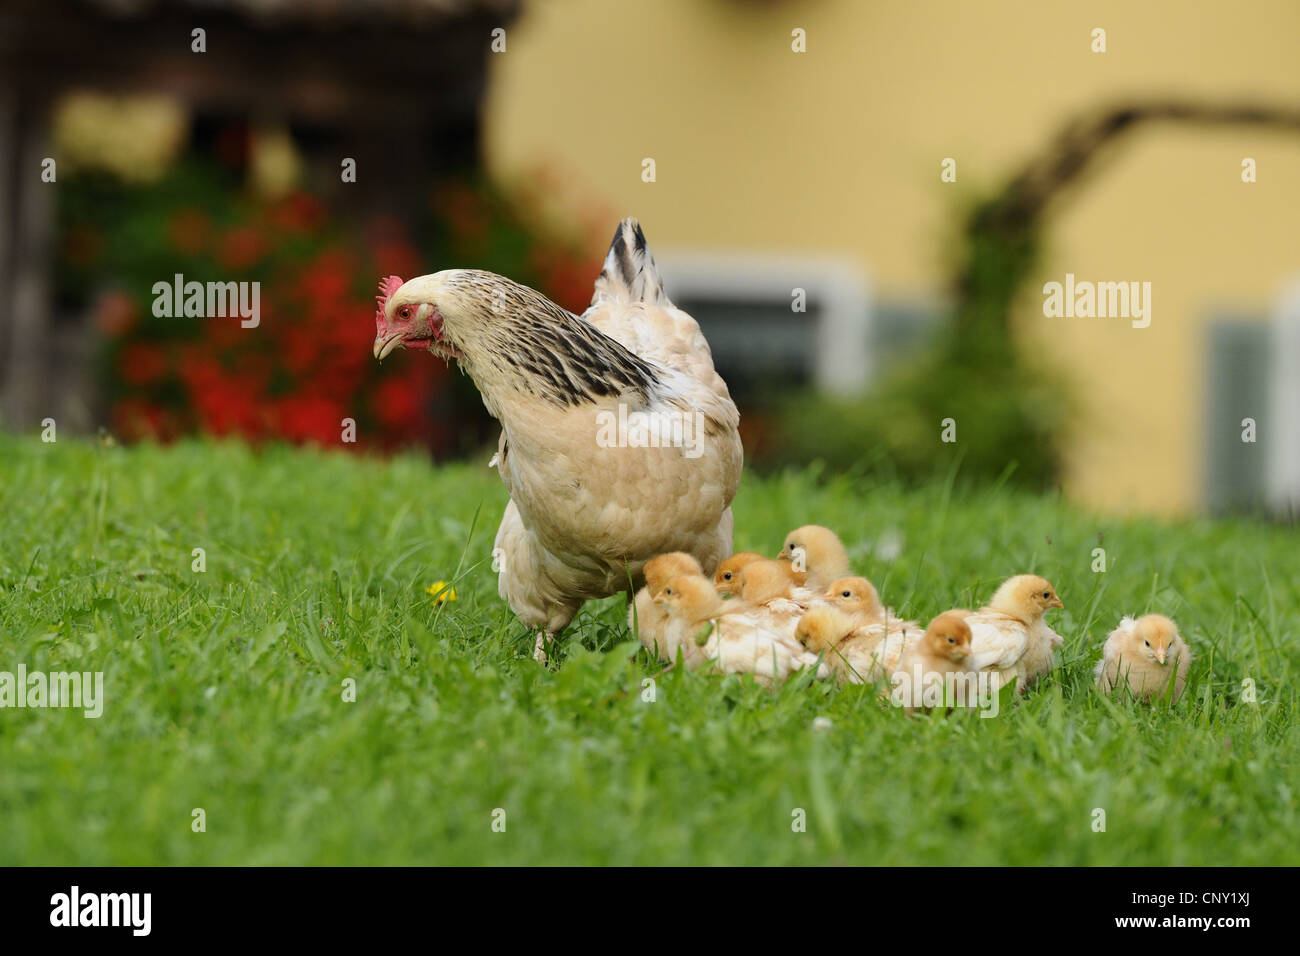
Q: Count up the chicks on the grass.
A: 10